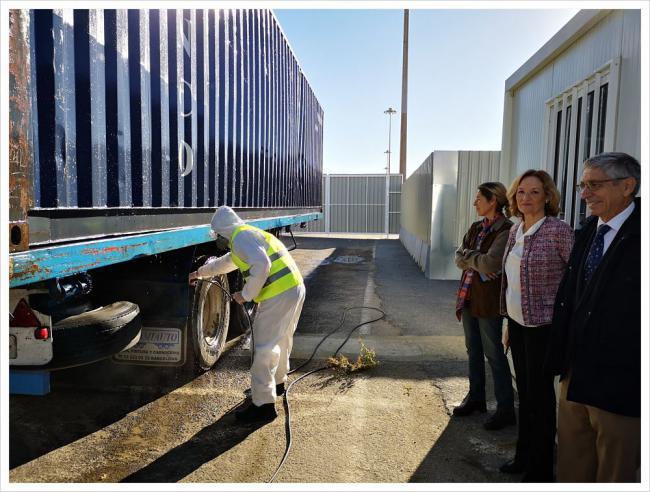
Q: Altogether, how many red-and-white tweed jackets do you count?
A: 1